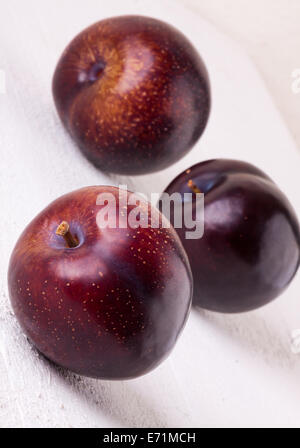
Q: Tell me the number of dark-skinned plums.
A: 3